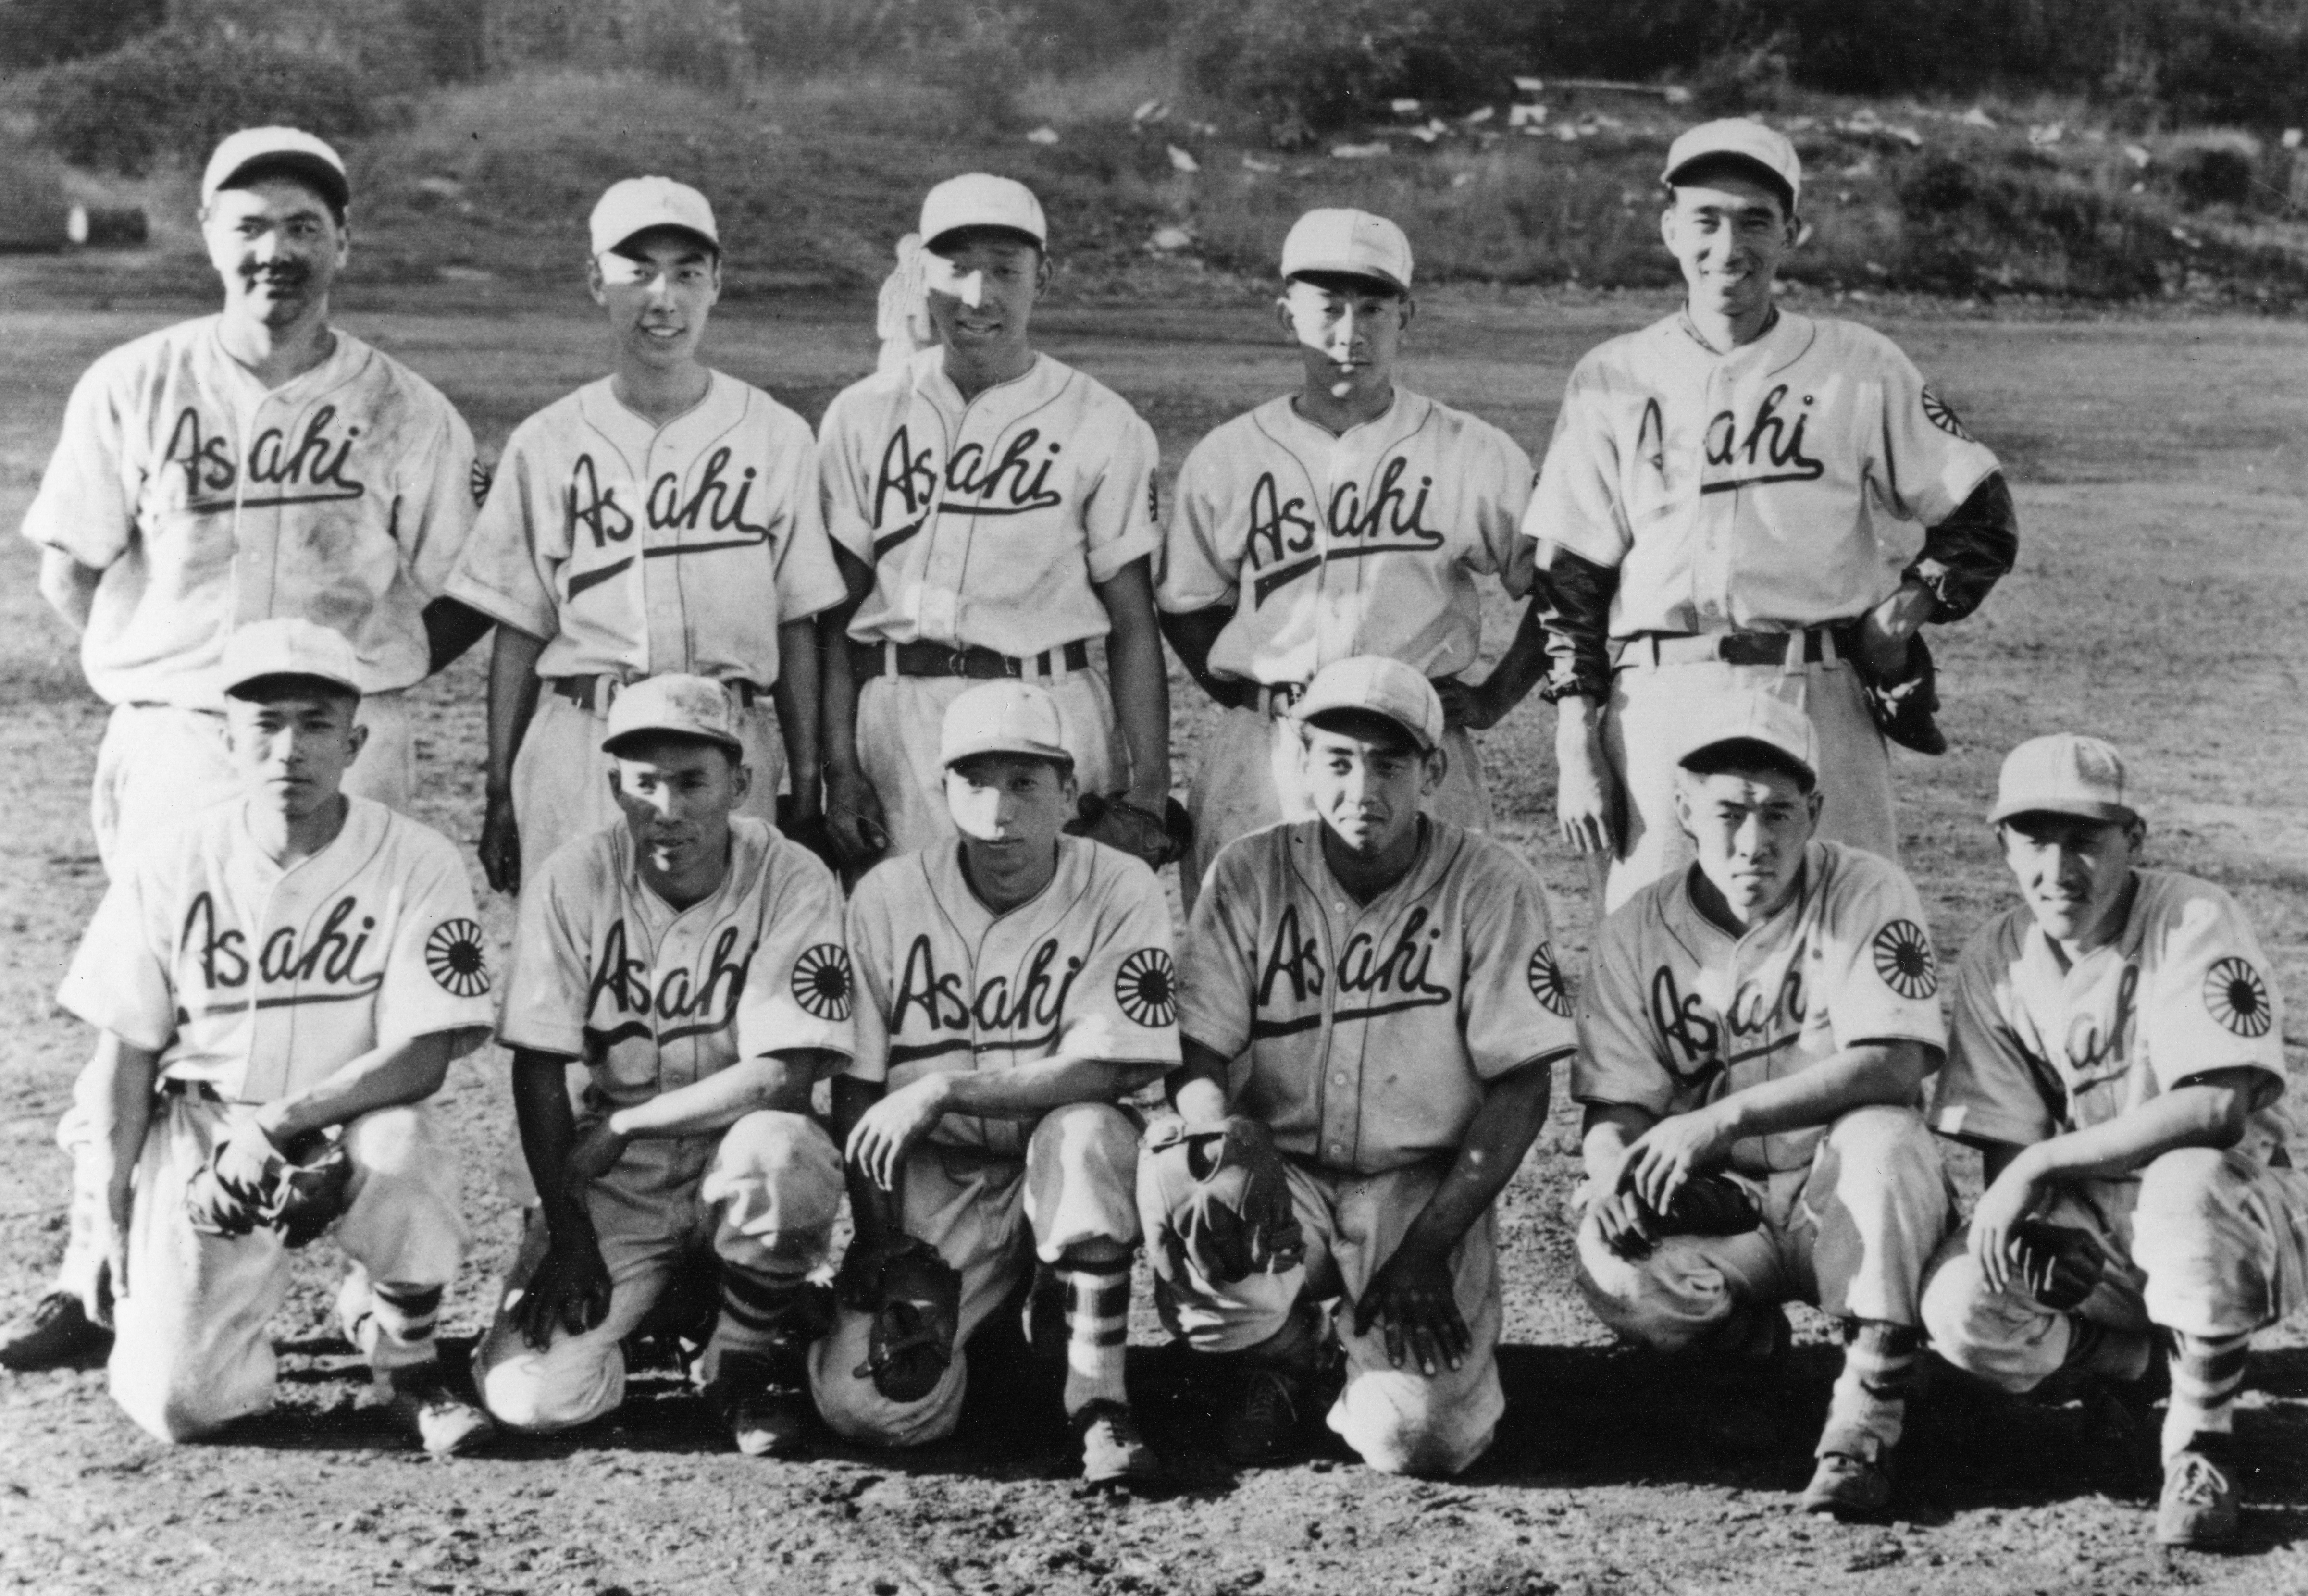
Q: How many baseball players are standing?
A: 5